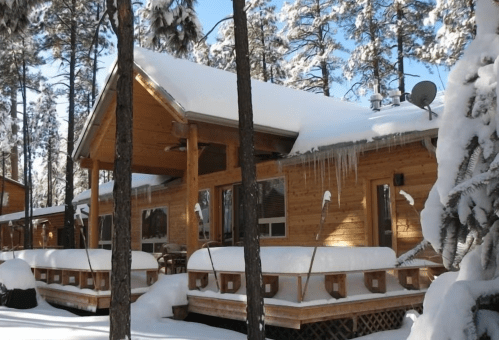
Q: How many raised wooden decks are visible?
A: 2